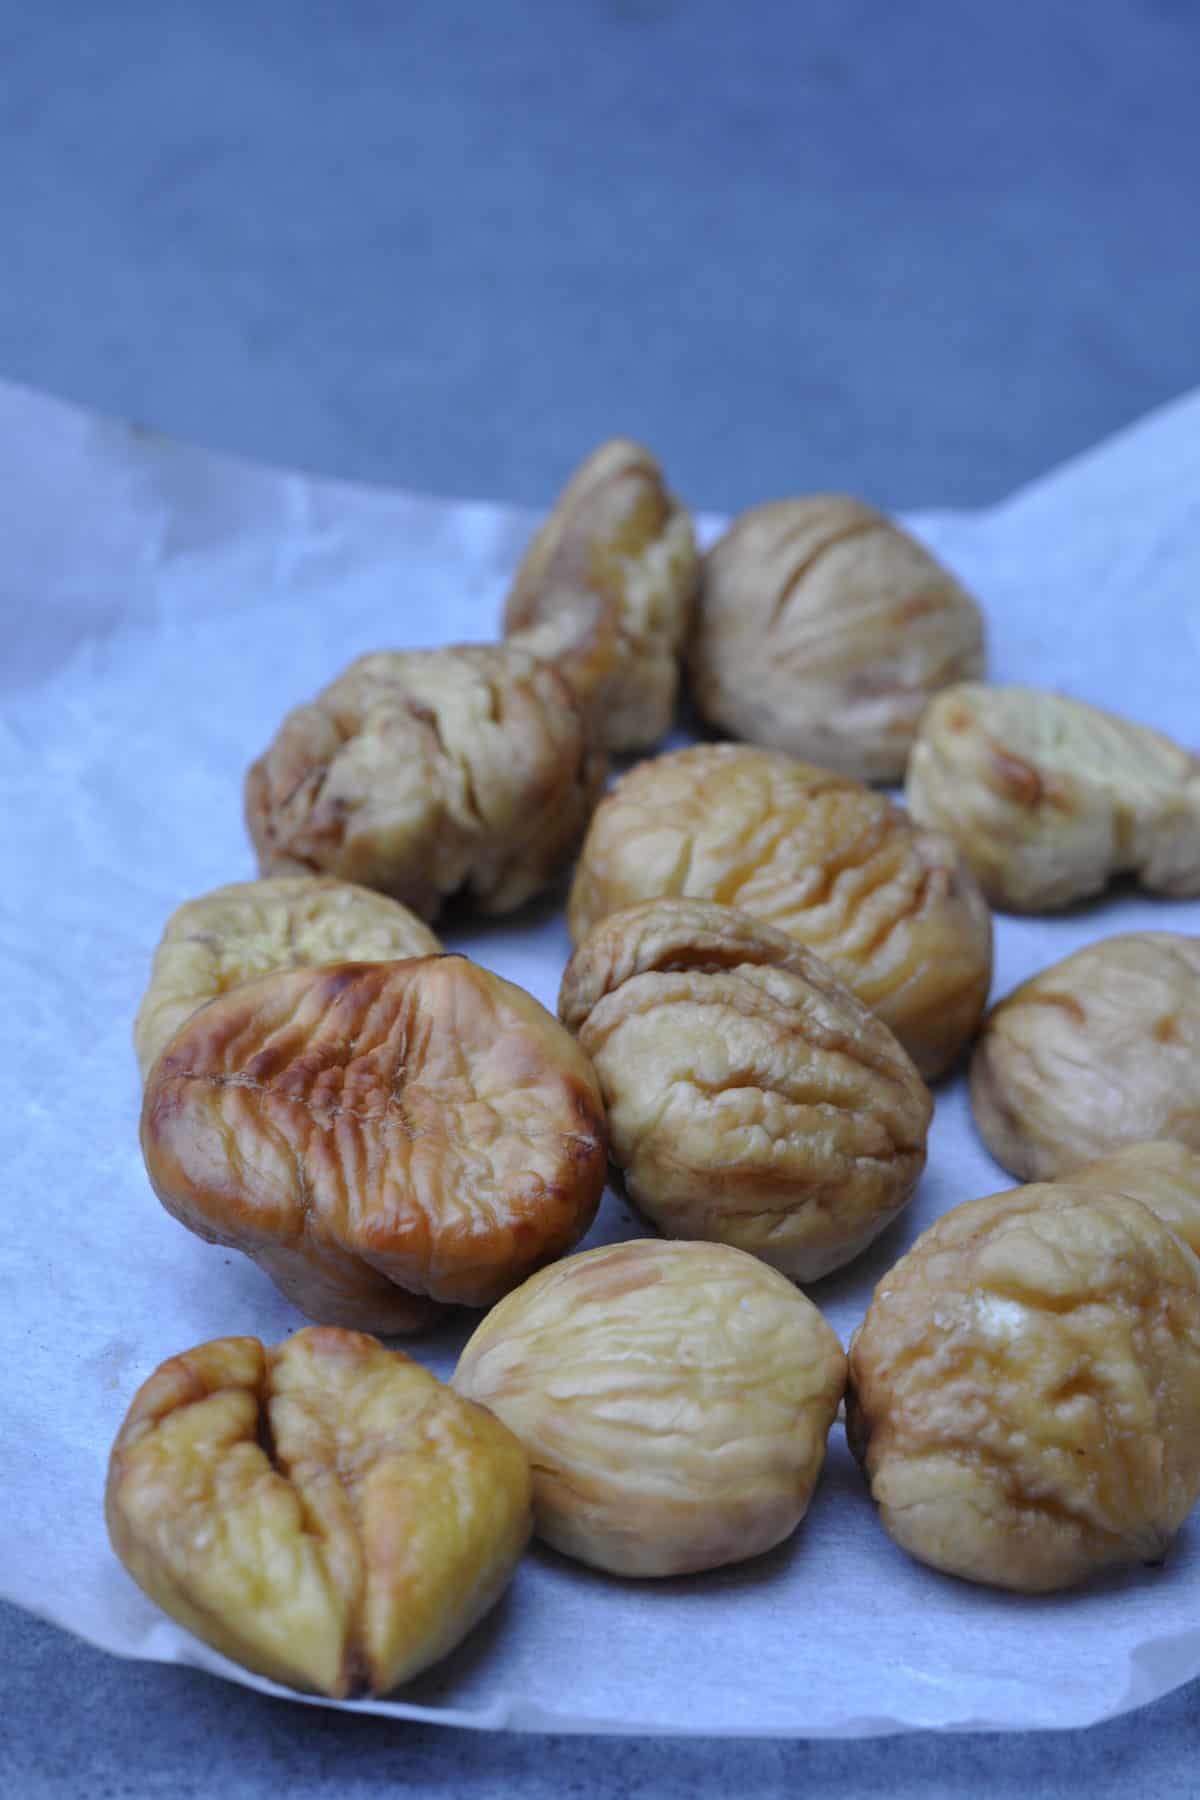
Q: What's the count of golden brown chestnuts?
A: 13